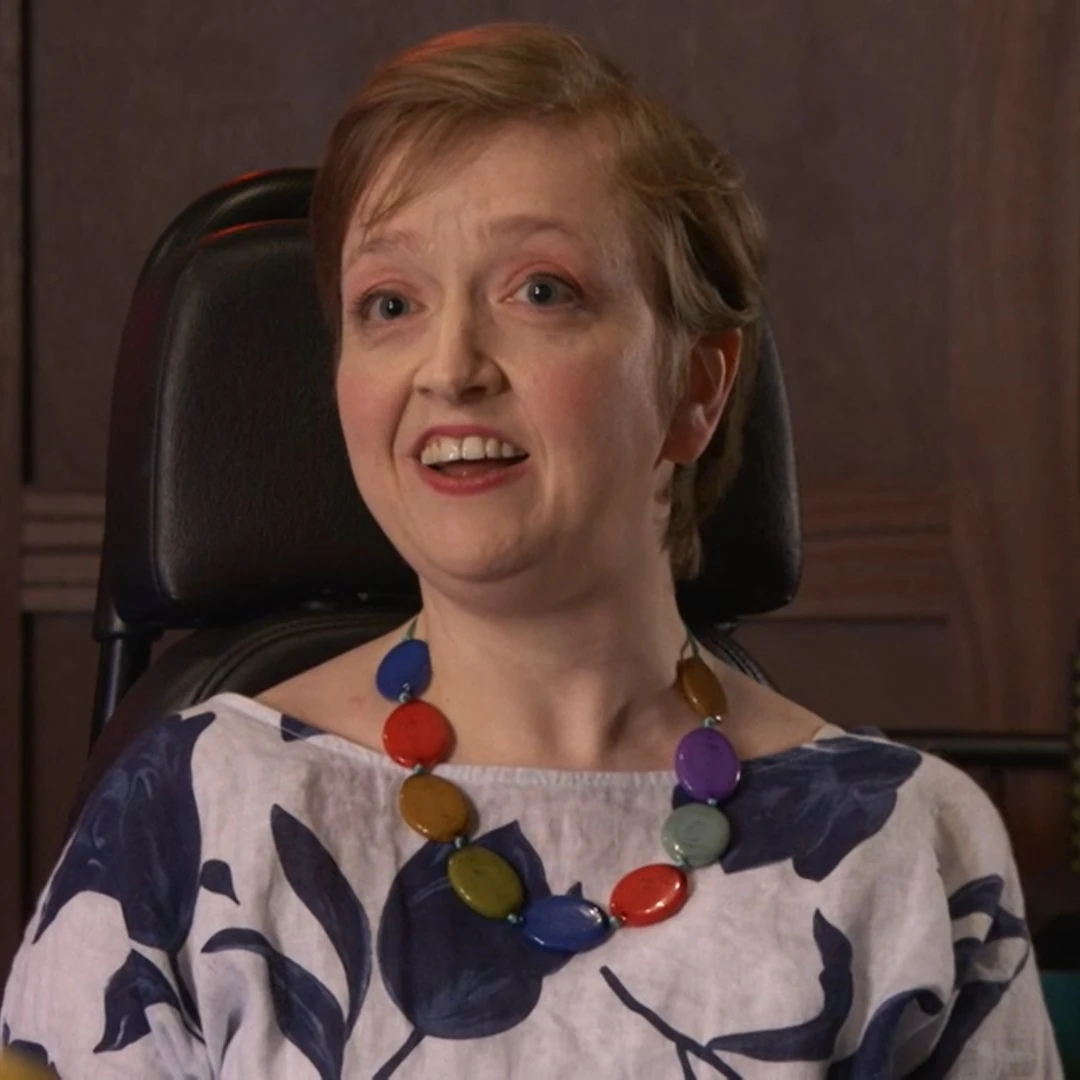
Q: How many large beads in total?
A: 9